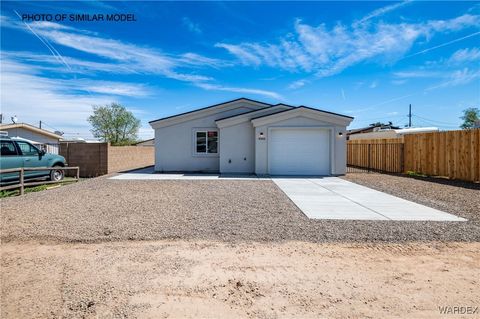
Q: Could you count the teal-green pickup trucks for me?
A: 1